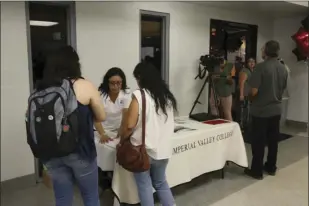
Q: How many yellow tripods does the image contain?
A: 0